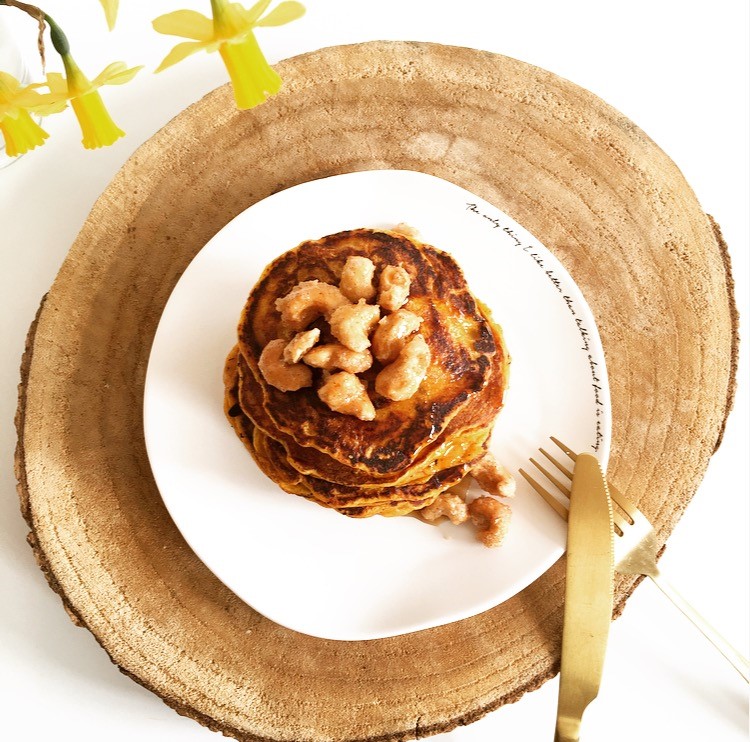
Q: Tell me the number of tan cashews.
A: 13